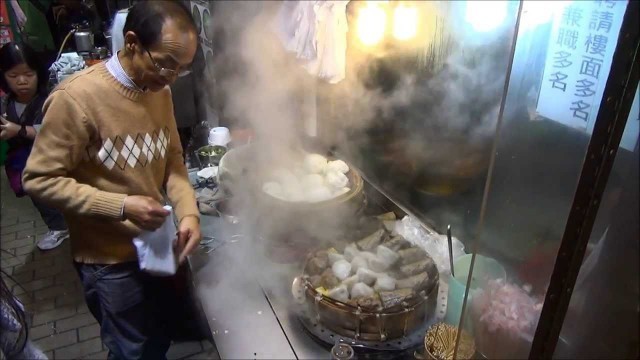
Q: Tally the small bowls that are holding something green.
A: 1